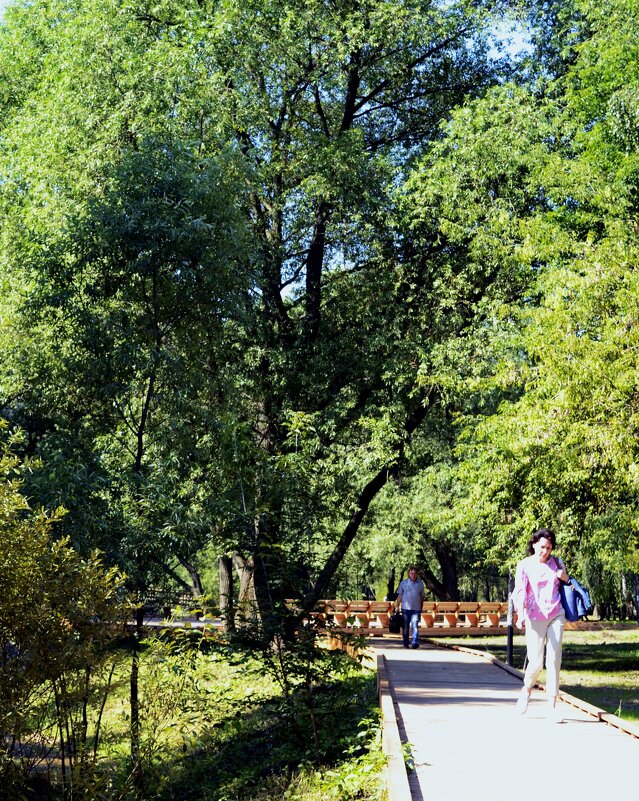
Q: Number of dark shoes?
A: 2